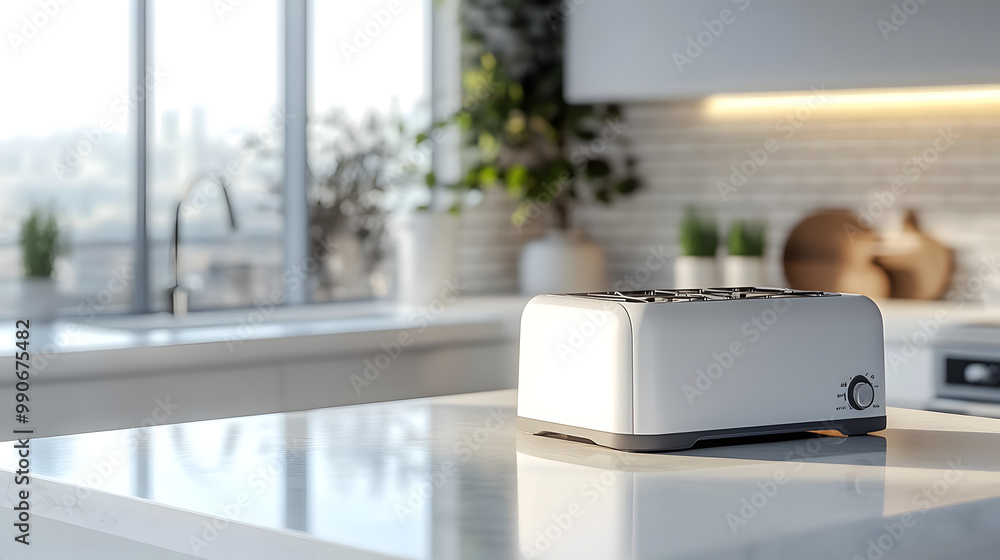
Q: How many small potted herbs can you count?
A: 3